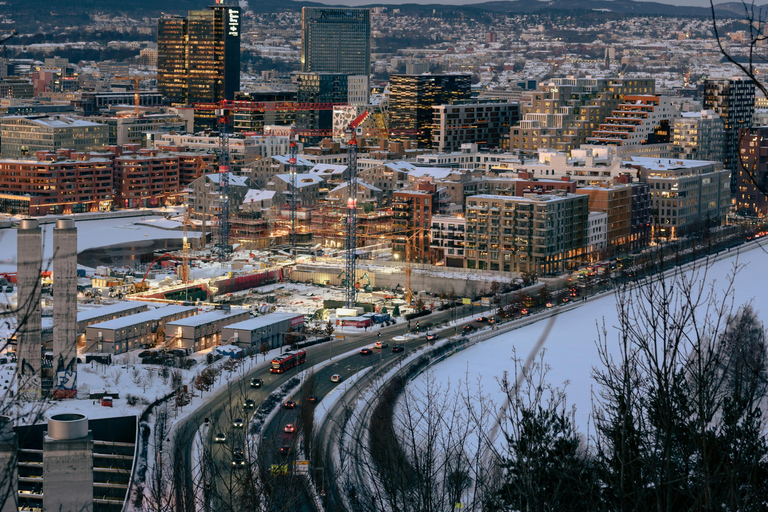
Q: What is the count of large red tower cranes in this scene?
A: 3